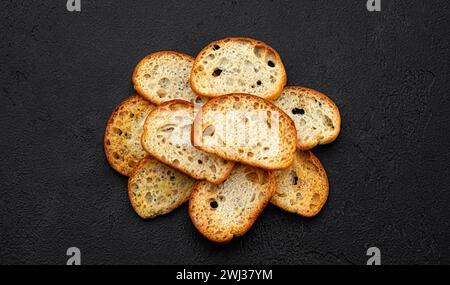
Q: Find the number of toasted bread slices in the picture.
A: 9